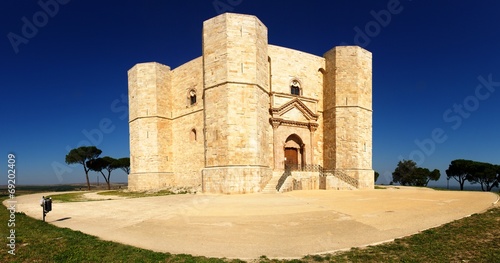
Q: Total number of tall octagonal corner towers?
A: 3